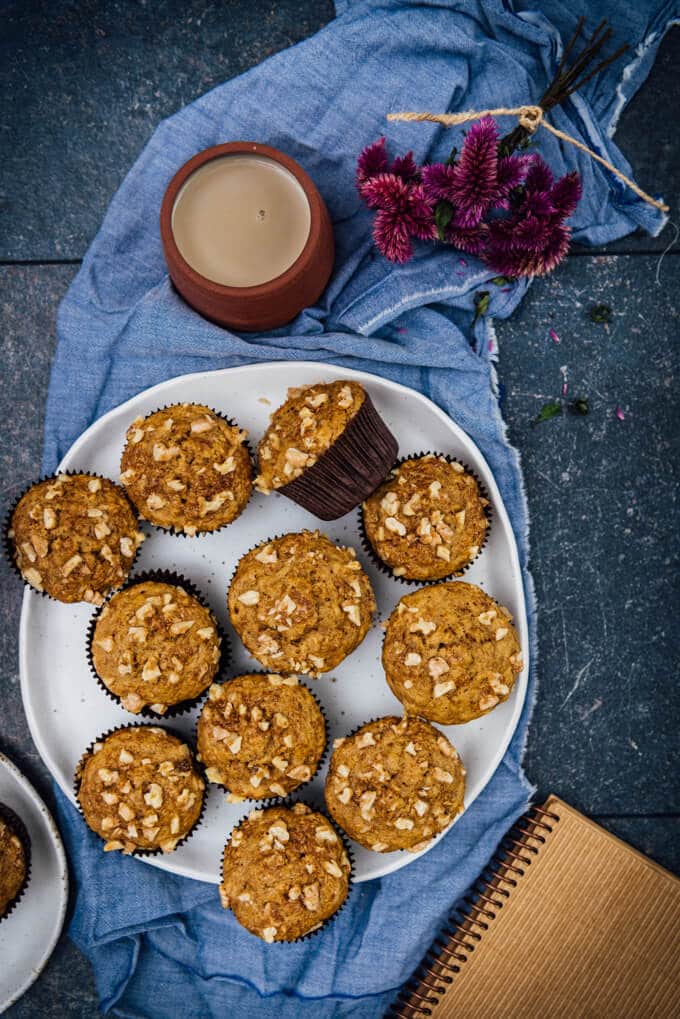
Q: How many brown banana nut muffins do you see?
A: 12